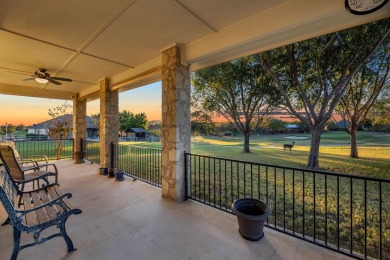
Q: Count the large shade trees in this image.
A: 3